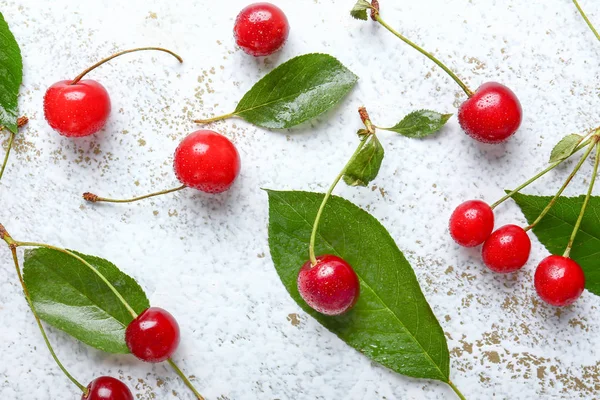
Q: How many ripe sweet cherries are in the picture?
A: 10